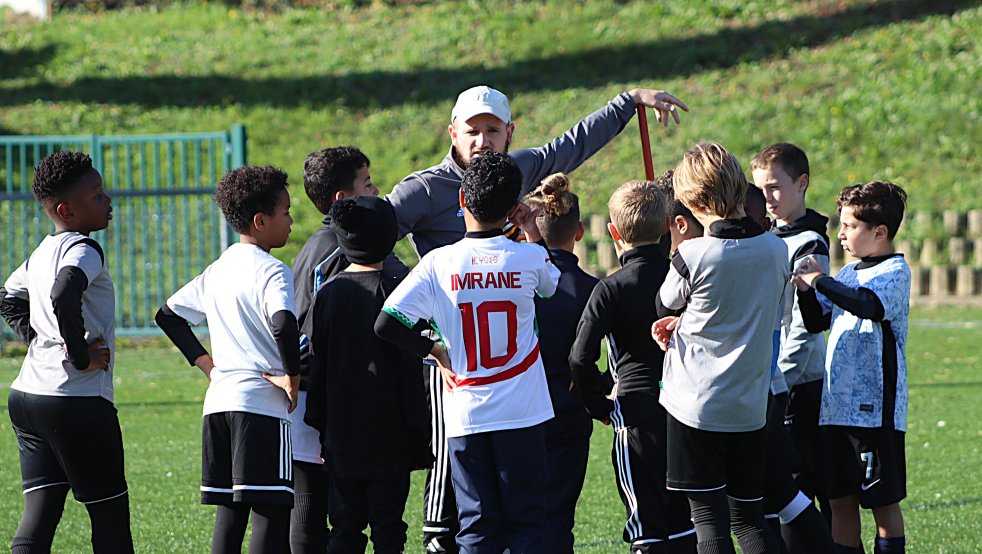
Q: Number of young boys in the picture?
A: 12